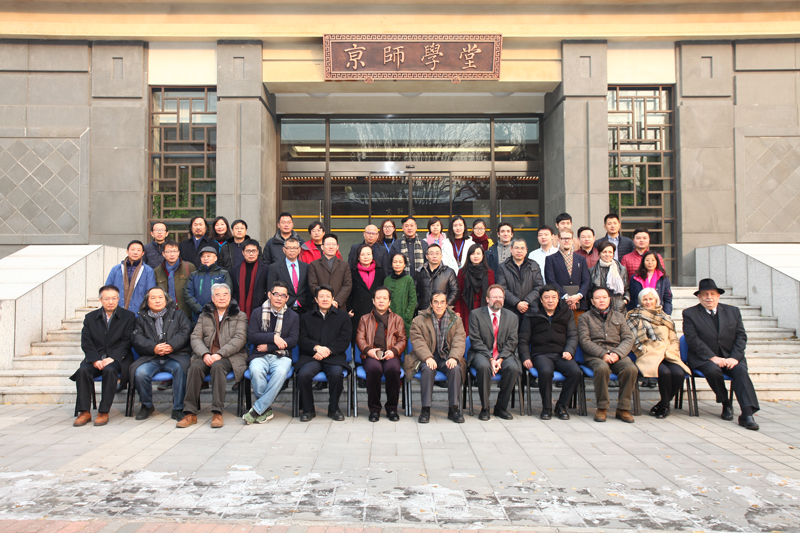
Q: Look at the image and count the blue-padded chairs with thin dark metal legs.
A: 12